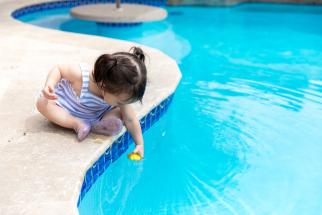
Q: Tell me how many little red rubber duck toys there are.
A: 0